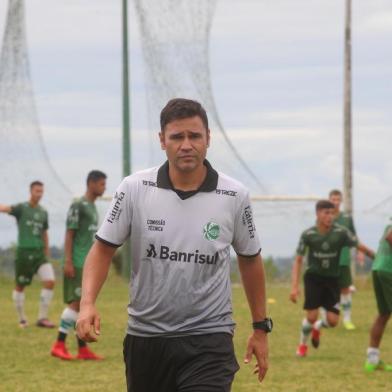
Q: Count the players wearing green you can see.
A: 5